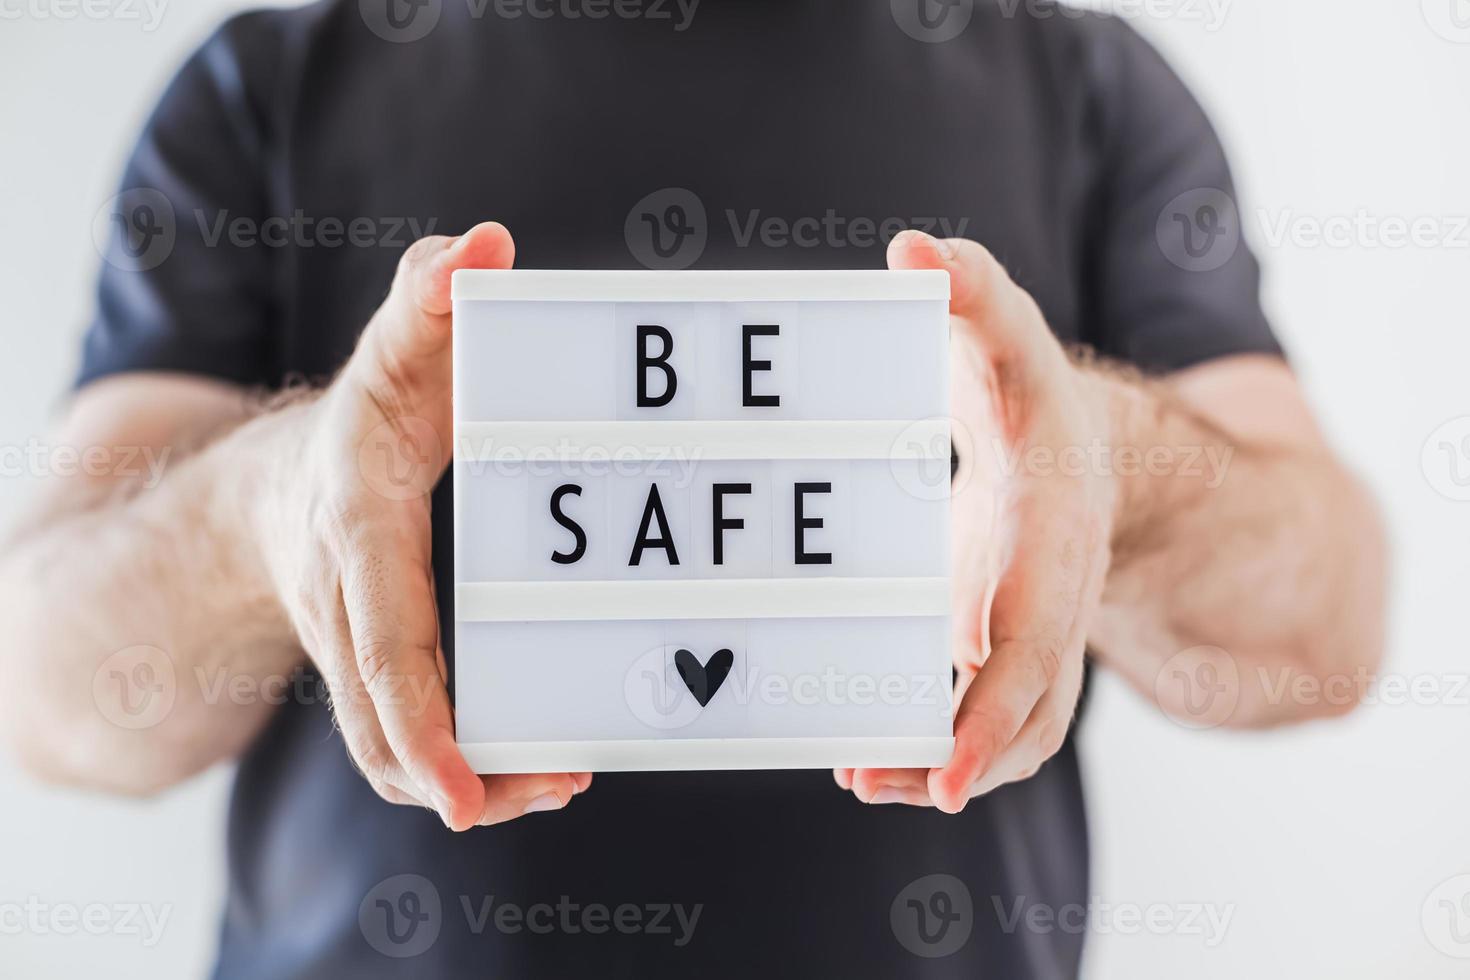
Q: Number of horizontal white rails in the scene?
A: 4